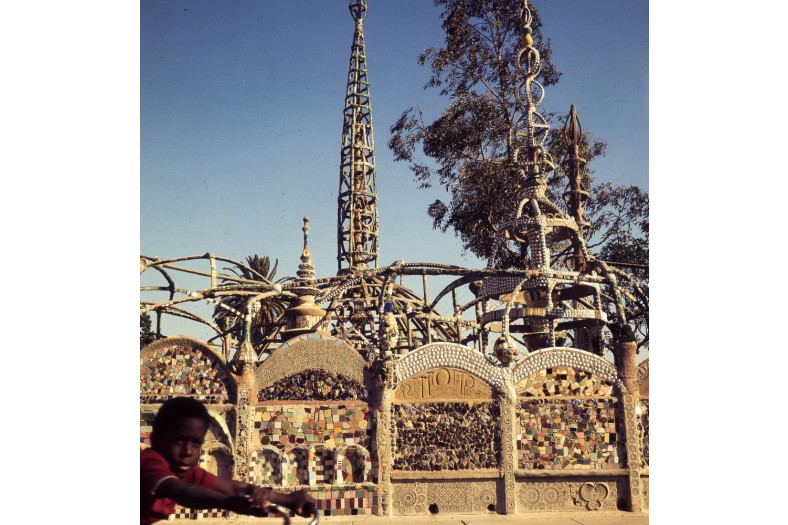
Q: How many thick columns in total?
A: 4